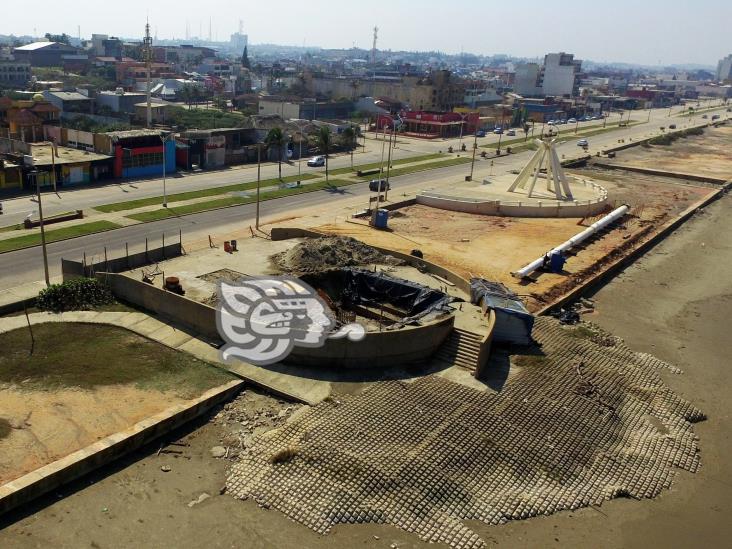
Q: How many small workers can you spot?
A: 0